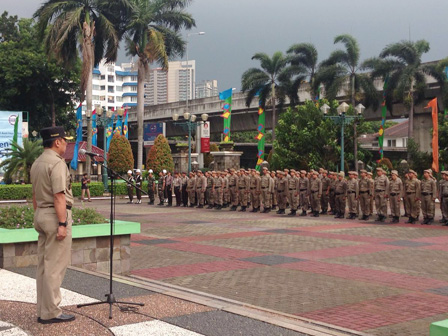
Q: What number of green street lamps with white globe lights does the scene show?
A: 3